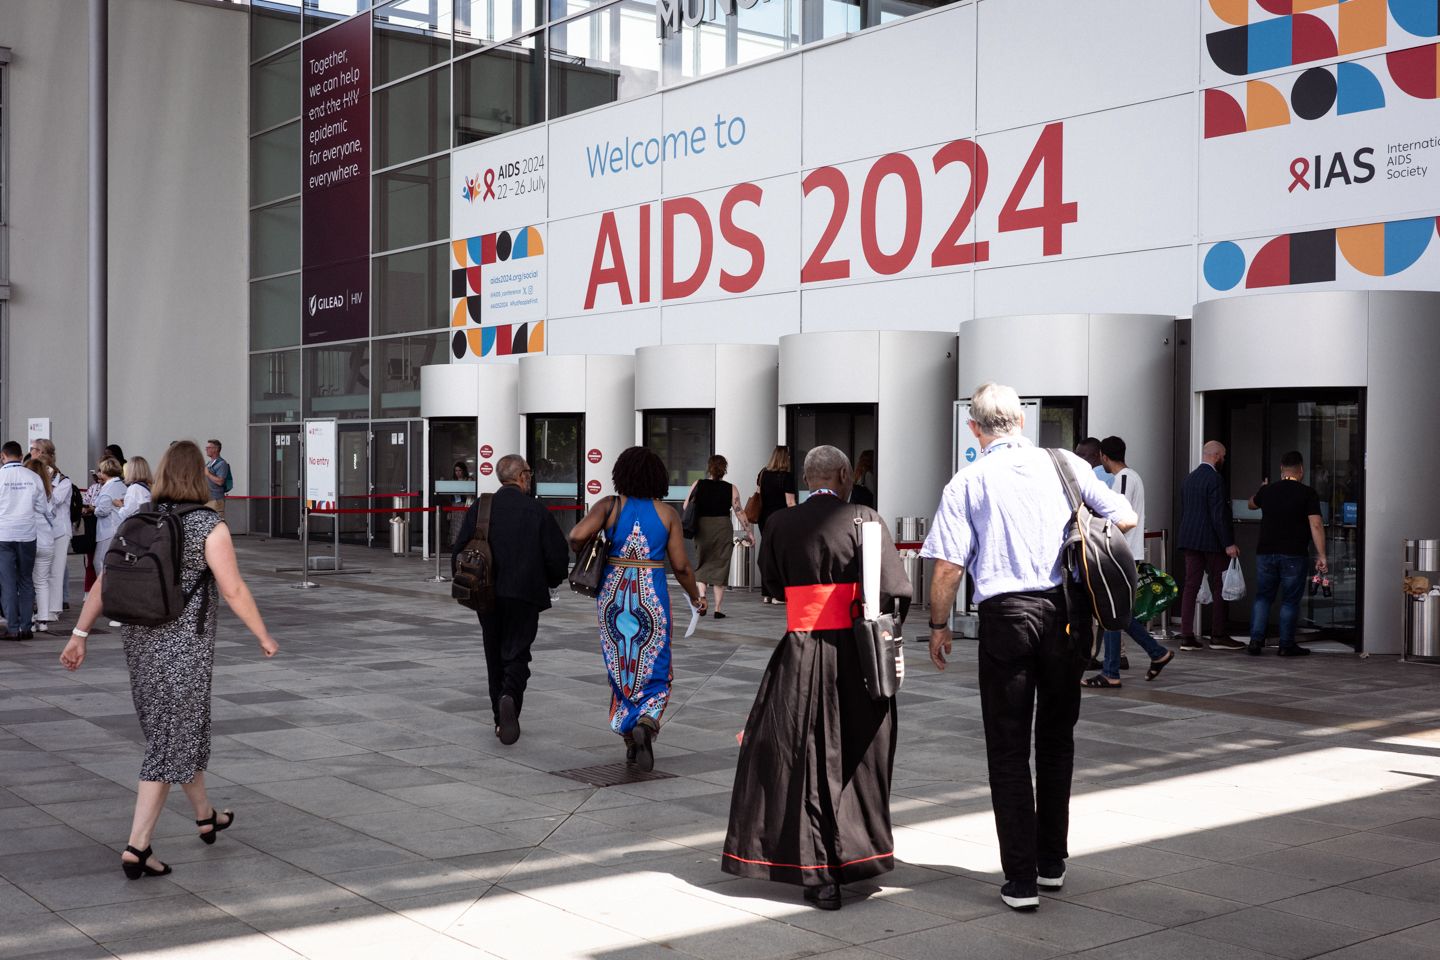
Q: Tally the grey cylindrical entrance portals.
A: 6